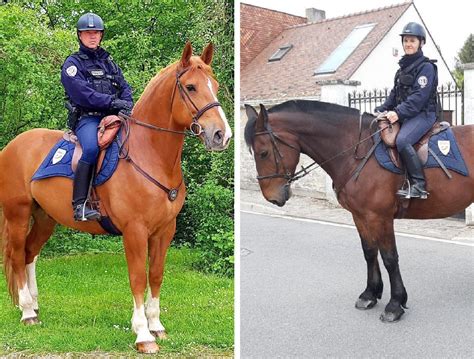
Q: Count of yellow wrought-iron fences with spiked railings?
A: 0